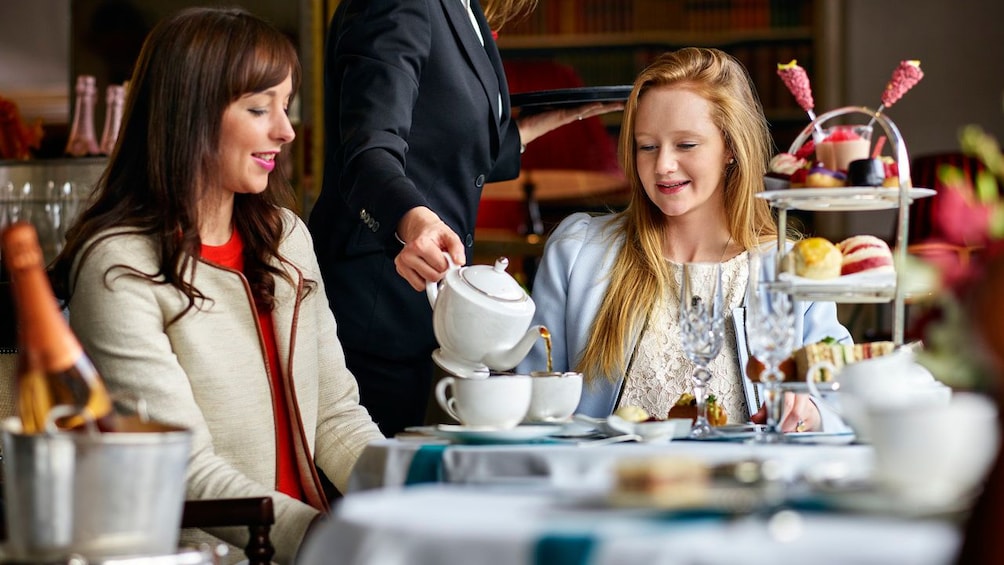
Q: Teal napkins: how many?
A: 2